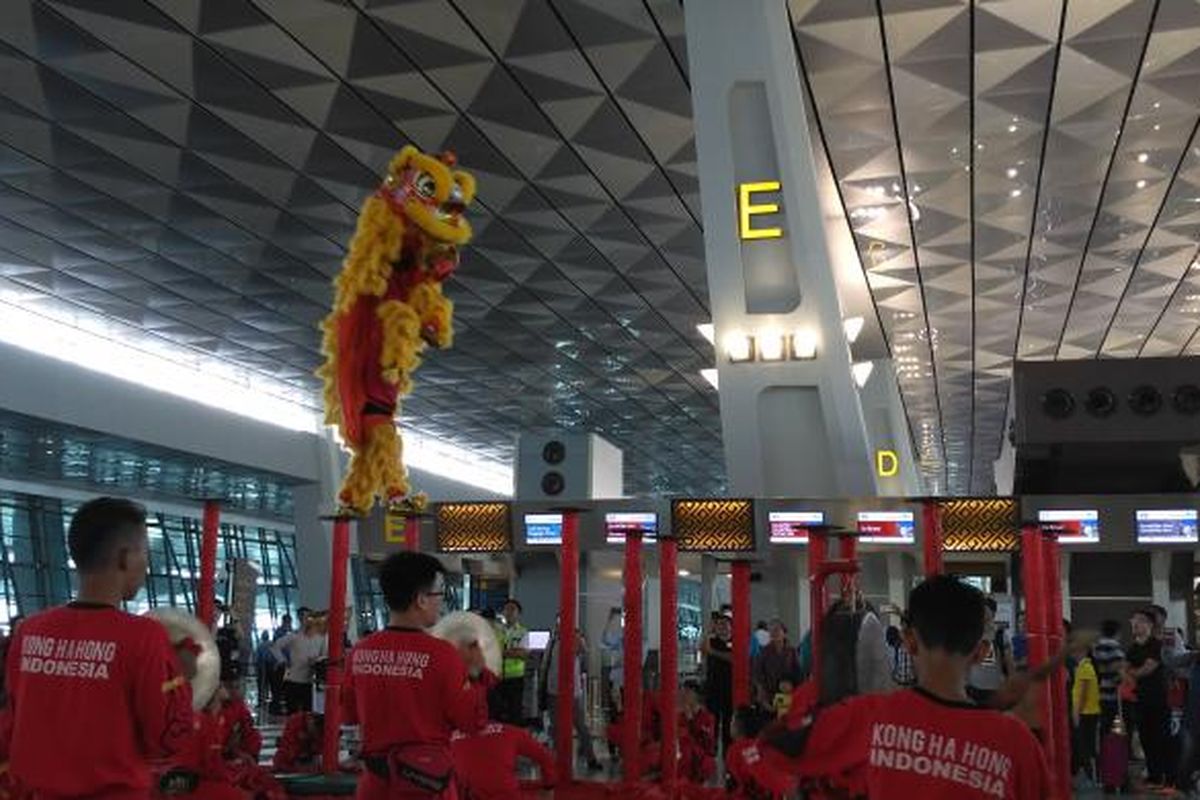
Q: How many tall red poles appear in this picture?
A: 12